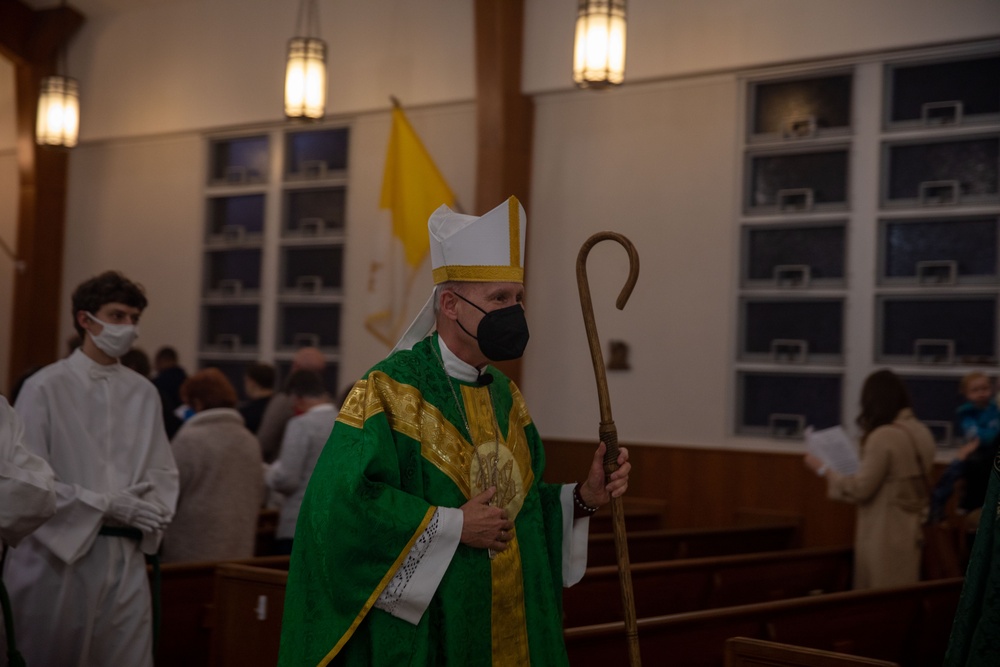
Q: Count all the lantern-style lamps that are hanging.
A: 3